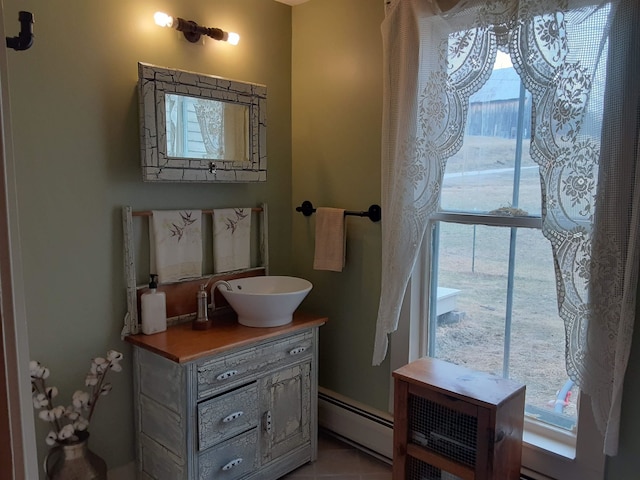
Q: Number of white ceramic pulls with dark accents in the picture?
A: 5